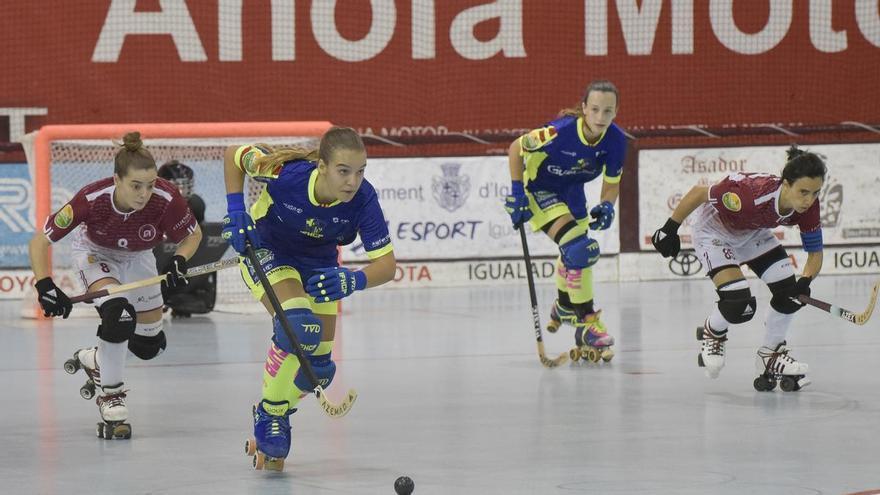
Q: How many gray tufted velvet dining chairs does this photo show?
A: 0